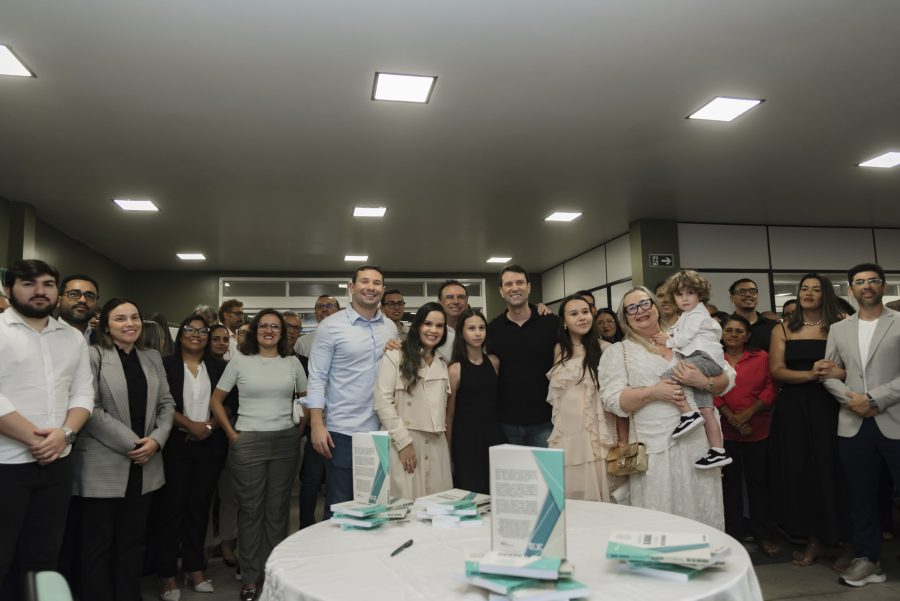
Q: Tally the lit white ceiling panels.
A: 10